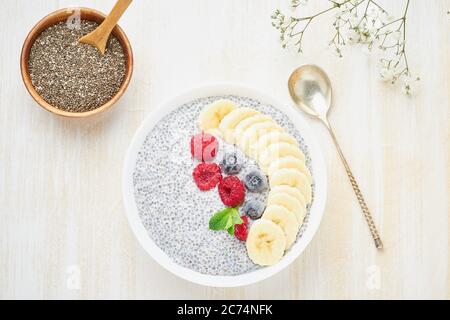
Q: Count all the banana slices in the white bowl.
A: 12